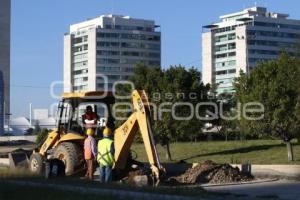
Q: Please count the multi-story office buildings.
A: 2